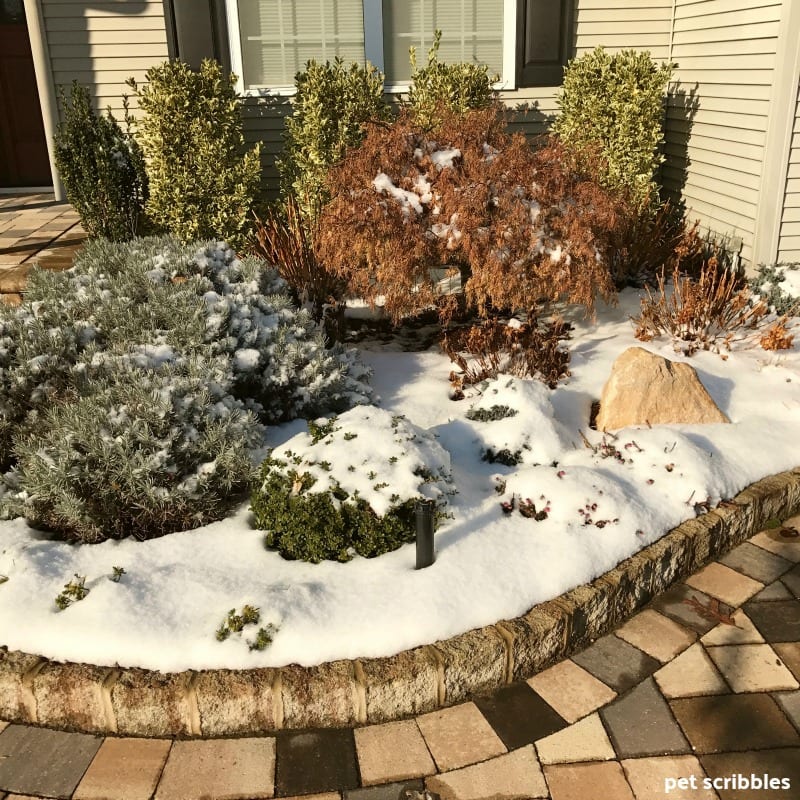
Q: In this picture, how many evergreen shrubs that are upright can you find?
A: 5